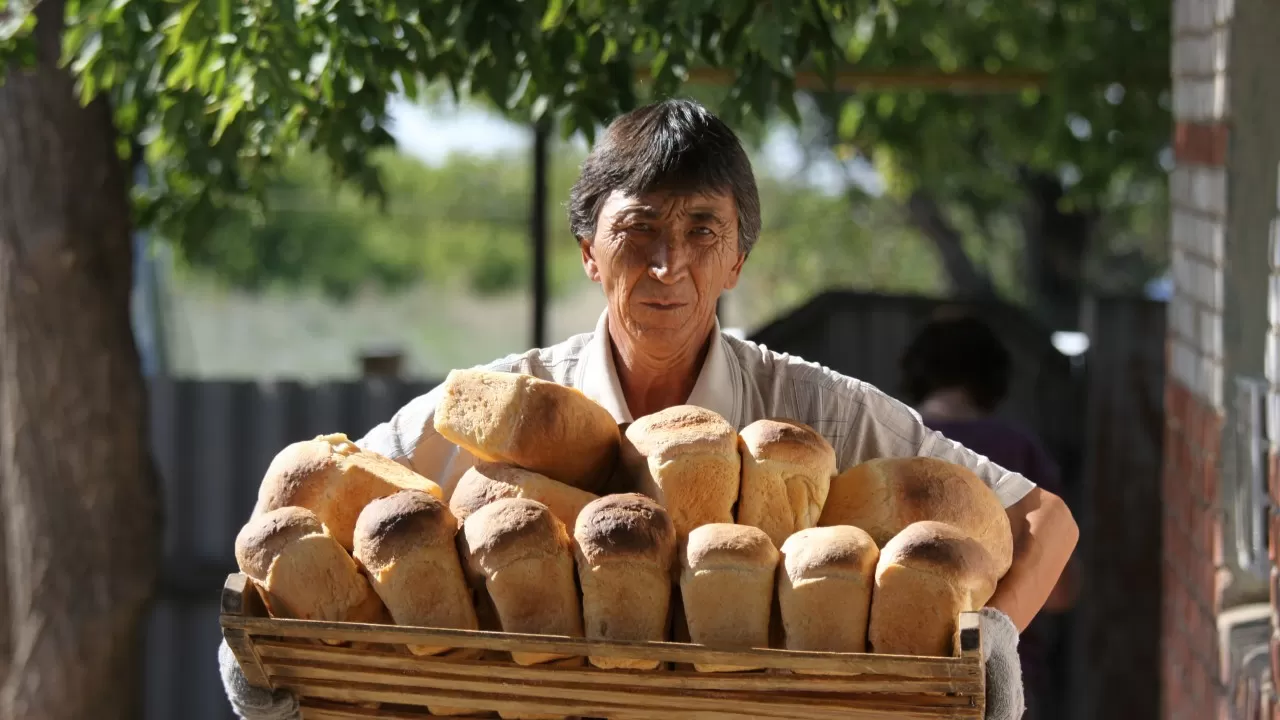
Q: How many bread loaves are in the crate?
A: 13